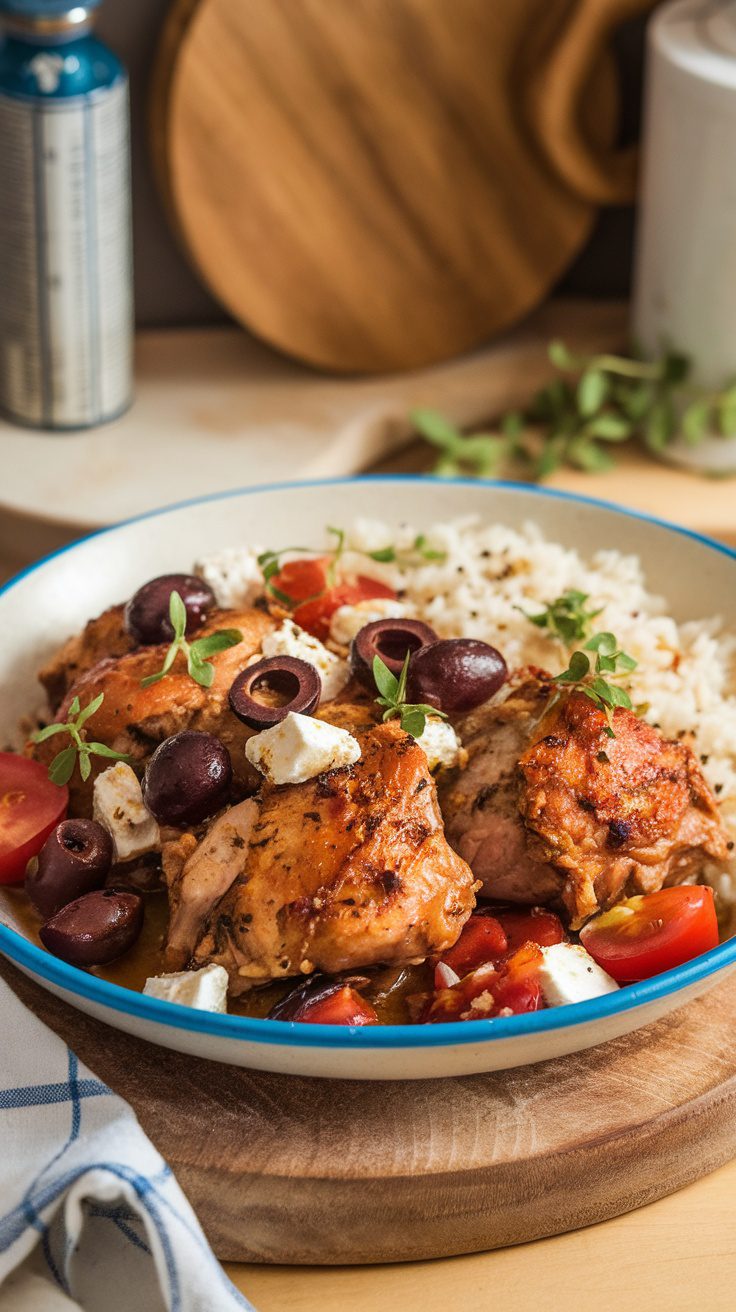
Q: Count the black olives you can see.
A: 7